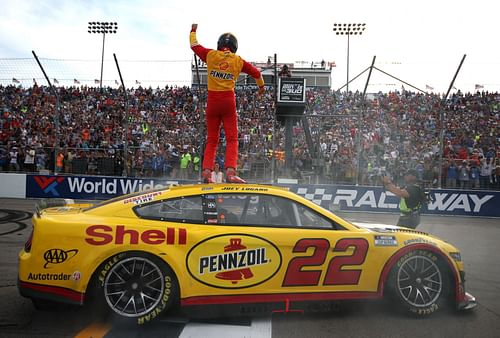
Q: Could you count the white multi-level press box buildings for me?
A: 1